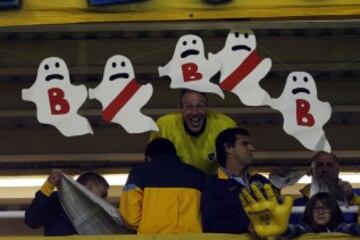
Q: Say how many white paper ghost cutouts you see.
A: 5